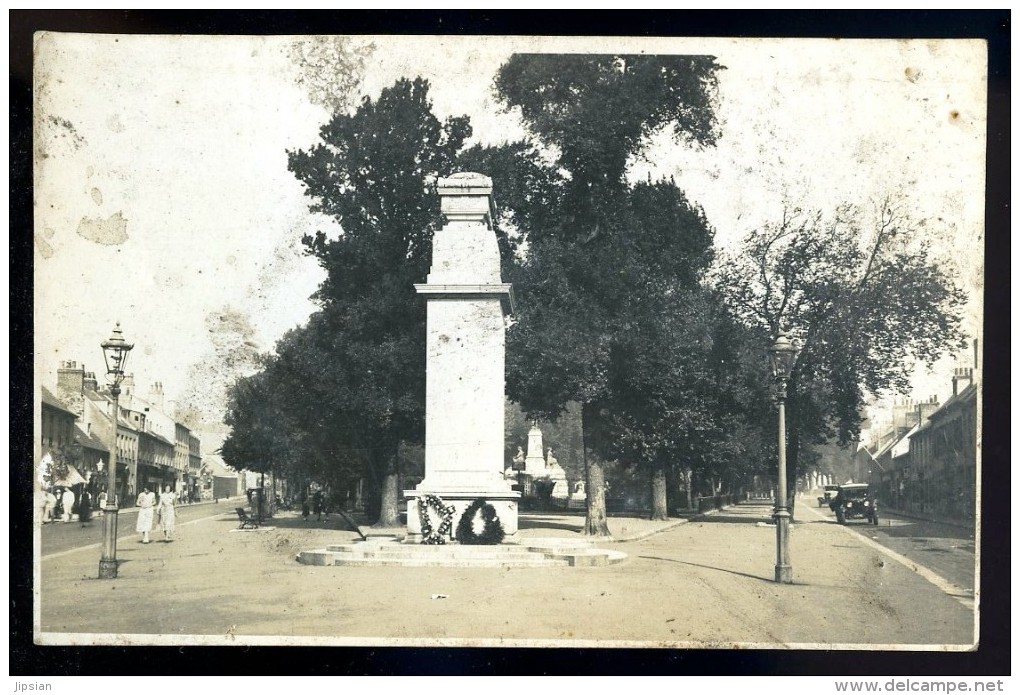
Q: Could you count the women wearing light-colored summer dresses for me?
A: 2